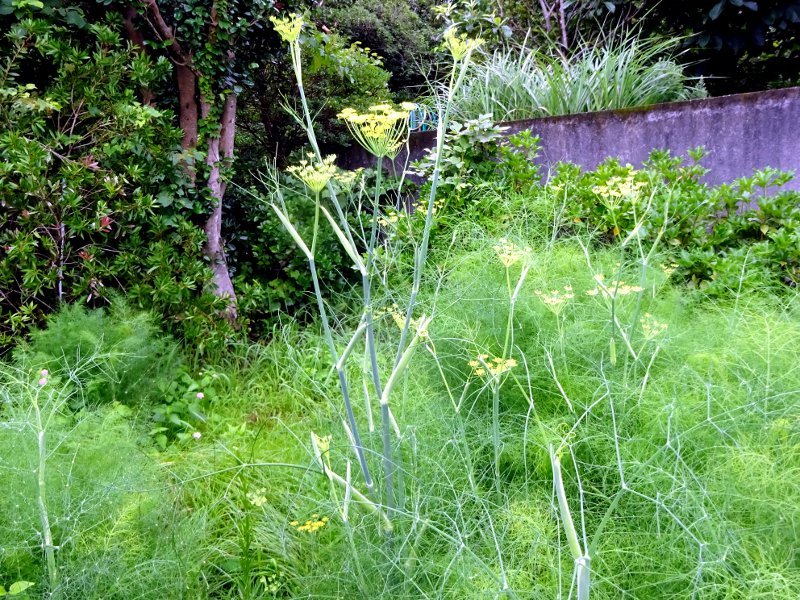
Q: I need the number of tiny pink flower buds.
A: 4